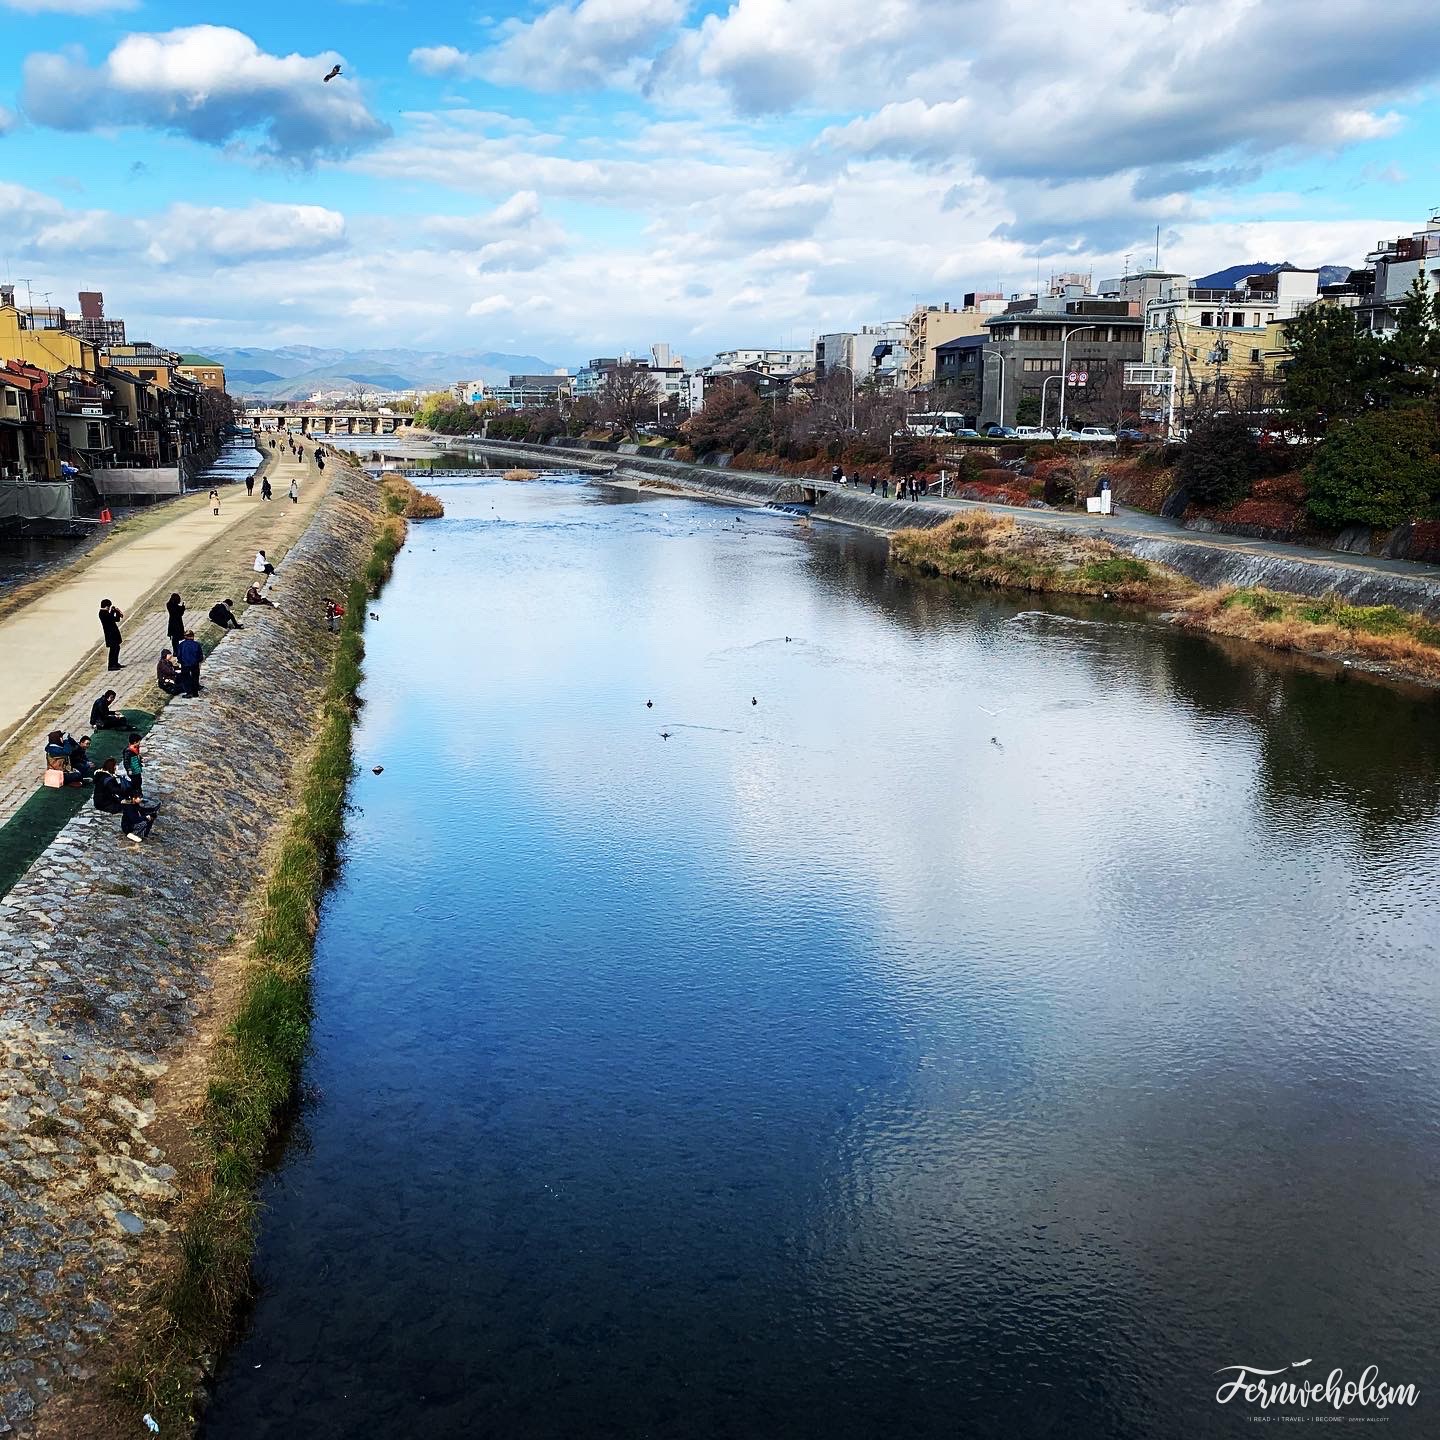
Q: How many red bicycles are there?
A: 0